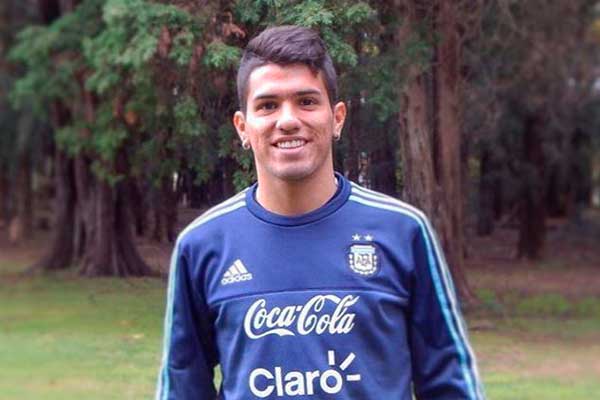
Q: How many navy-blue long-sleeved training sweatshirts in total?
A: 1